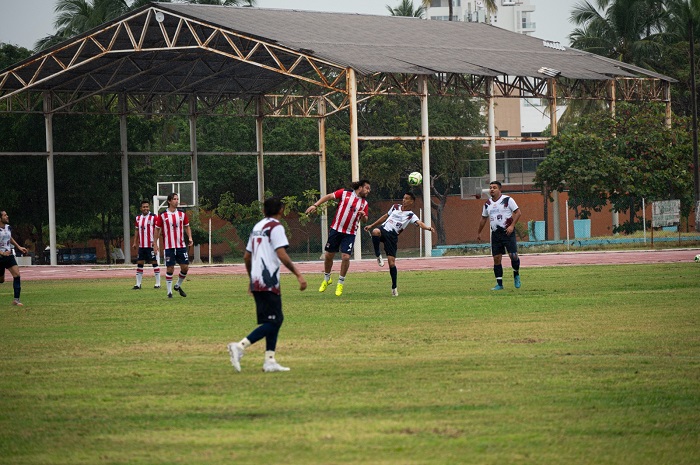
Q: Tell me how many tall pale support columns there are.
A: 11